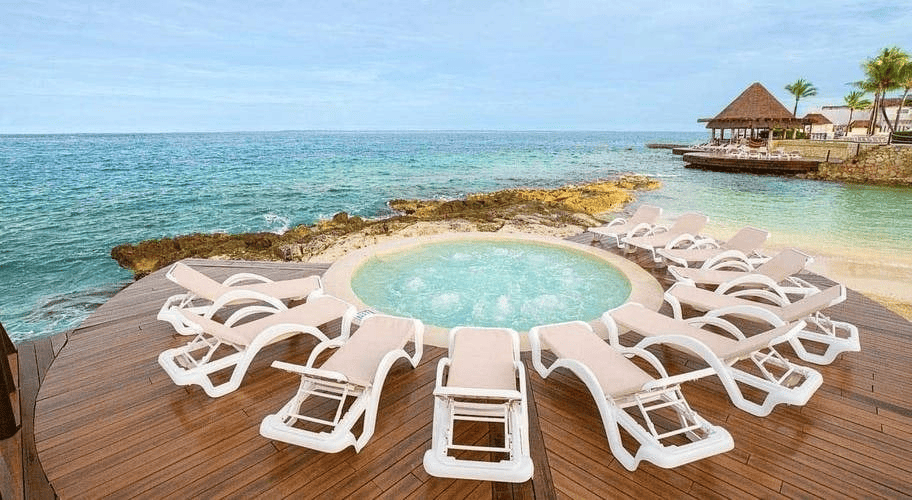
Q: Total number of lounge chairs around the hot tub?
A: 11